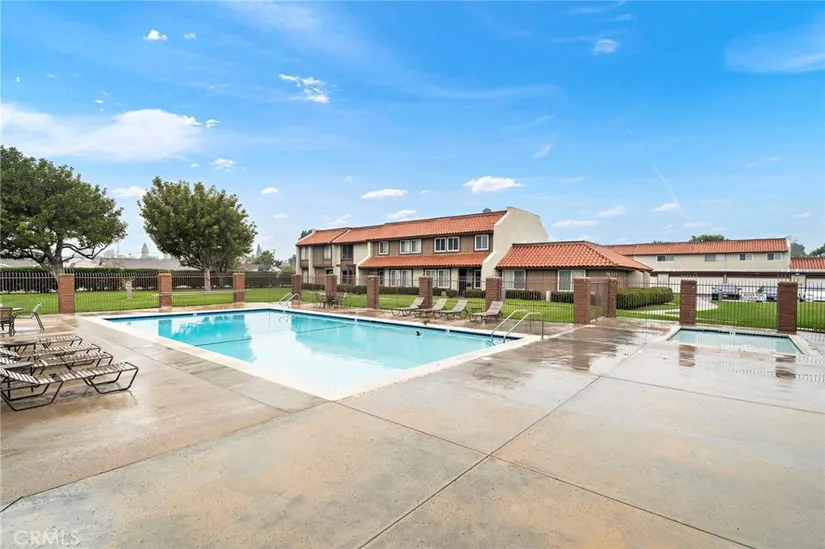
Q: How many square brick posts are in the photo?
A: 12